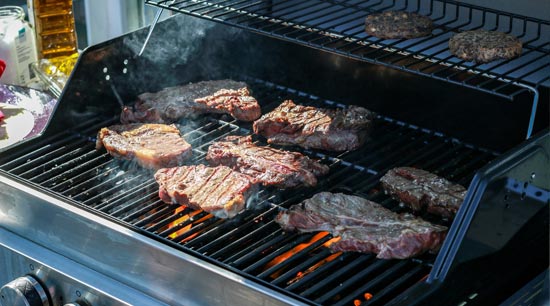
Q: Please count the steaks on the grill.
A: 7